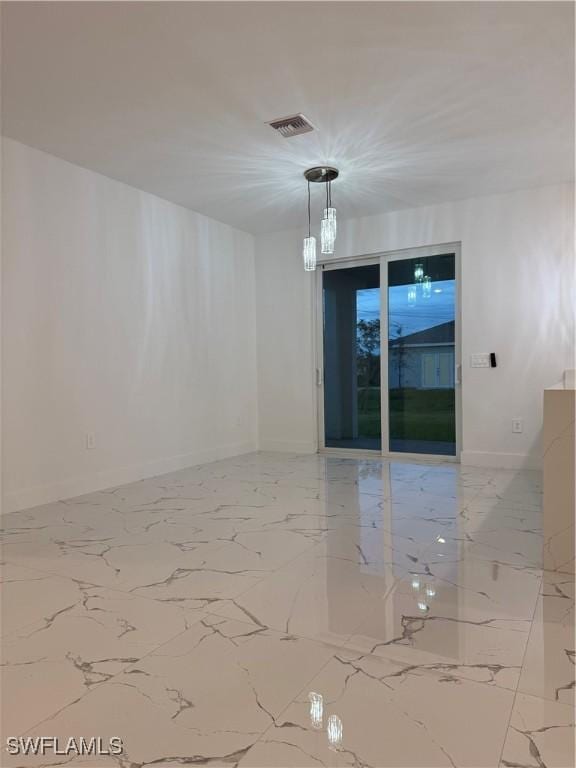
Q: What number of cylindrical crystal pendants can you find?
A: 3